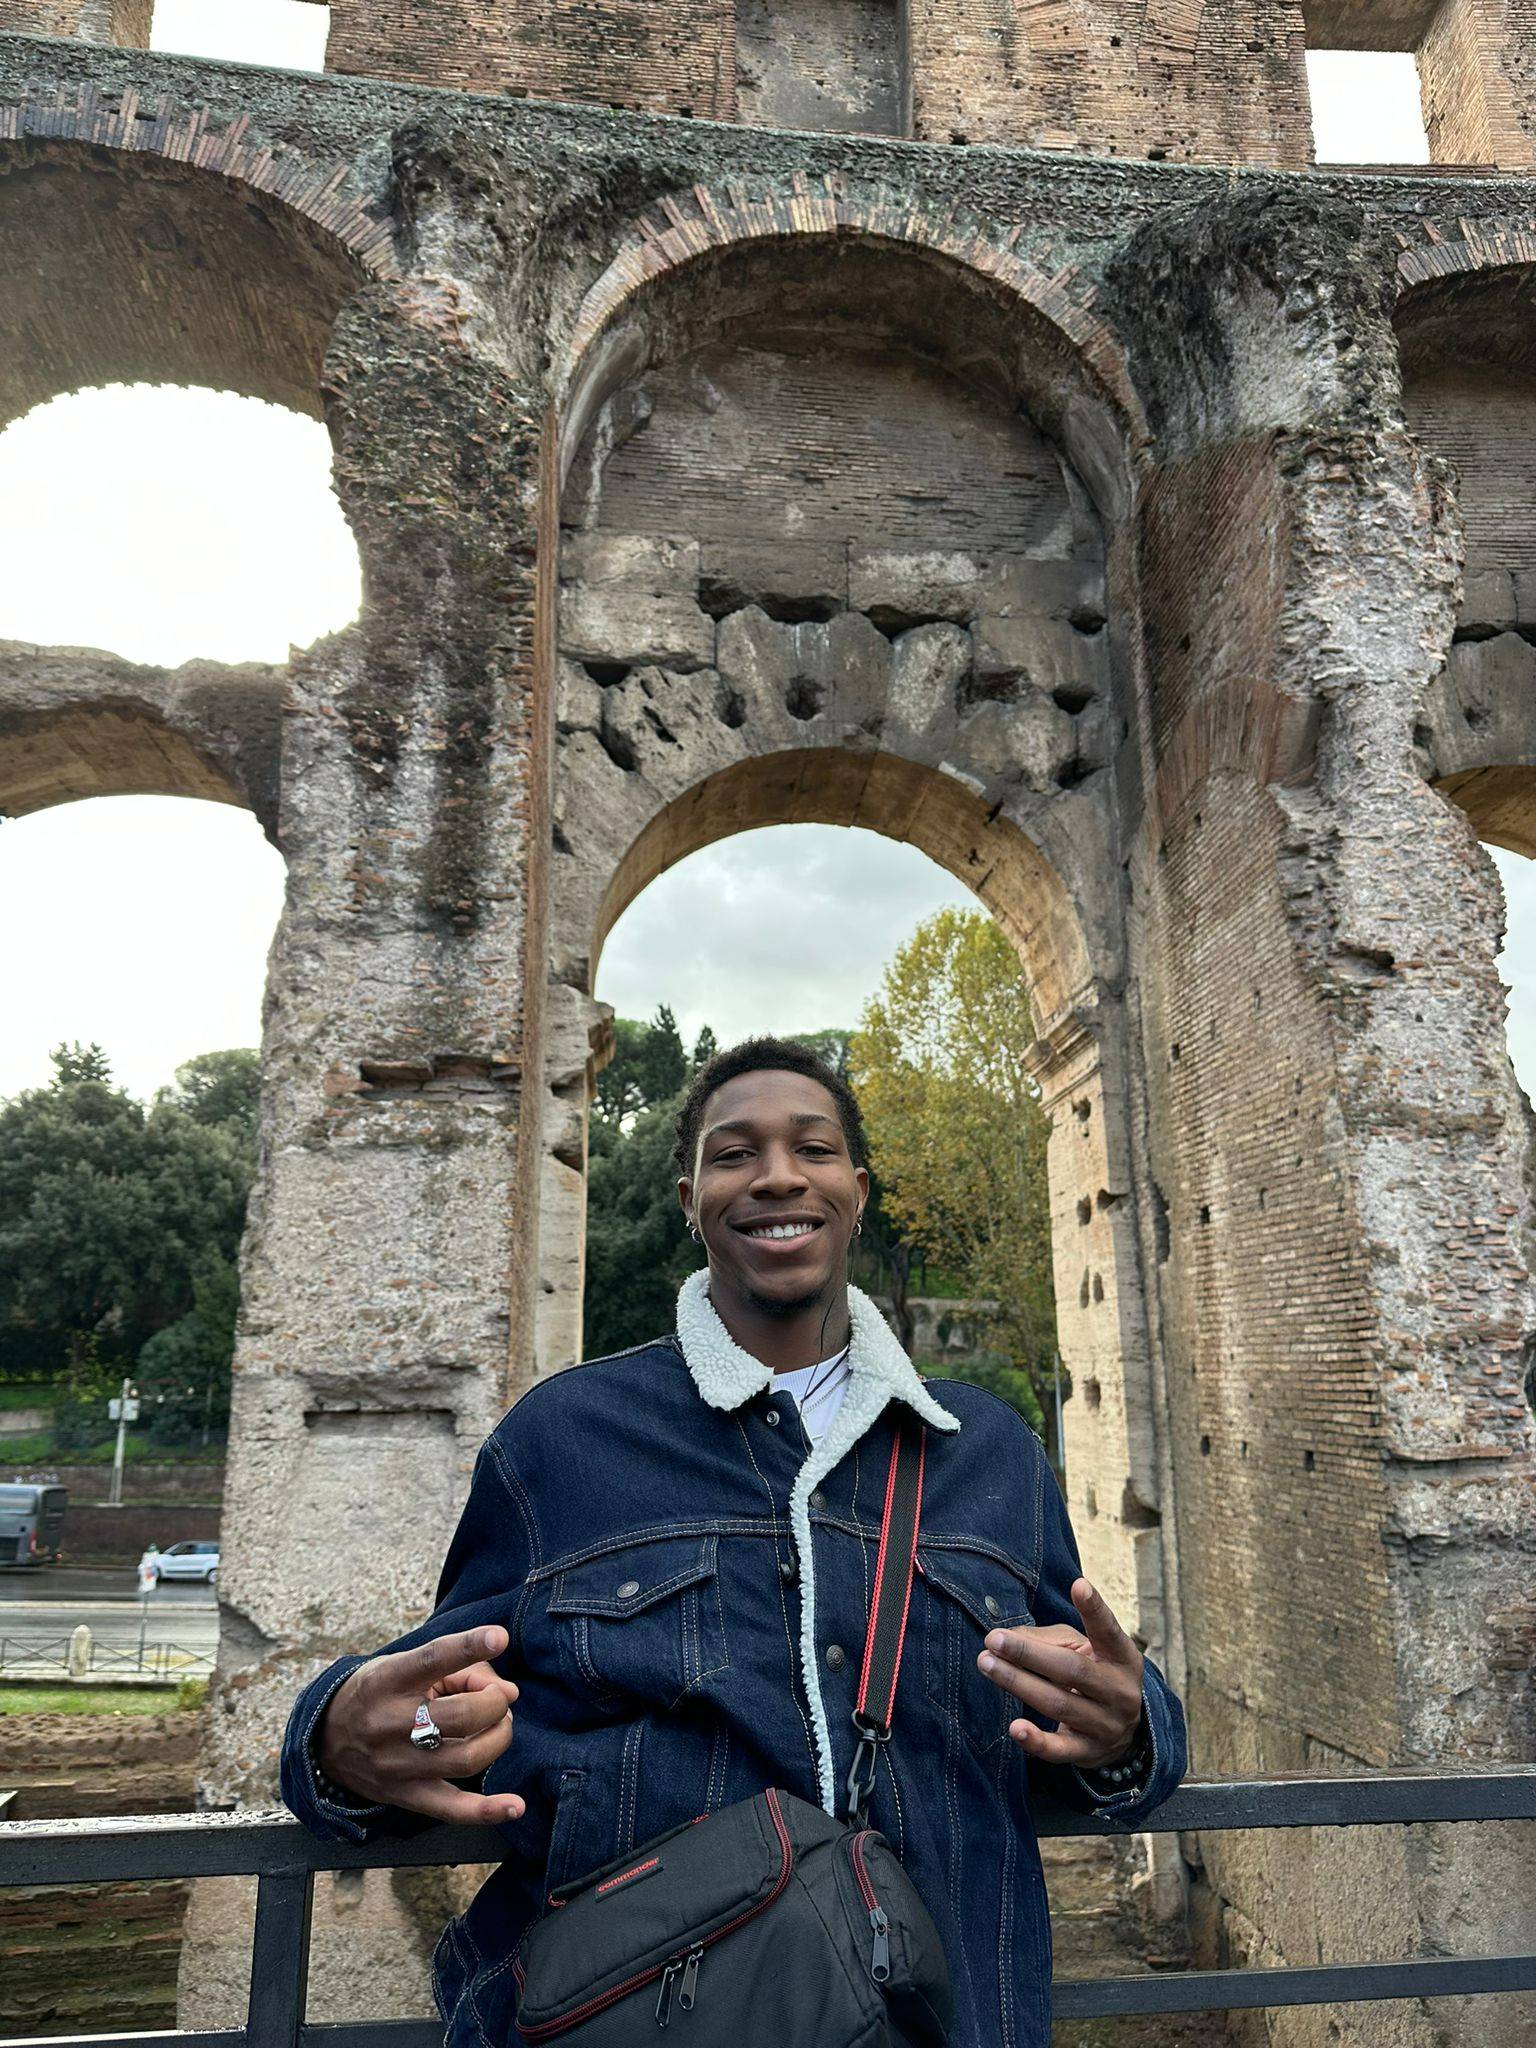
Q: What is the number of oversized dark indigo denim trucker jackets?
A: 1